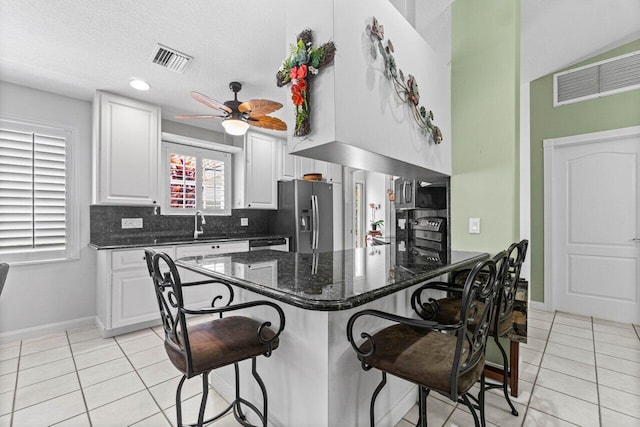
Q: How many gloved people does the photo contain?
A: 0